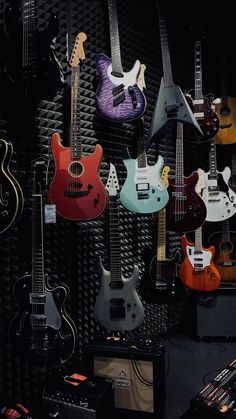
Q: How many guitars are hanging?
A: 15